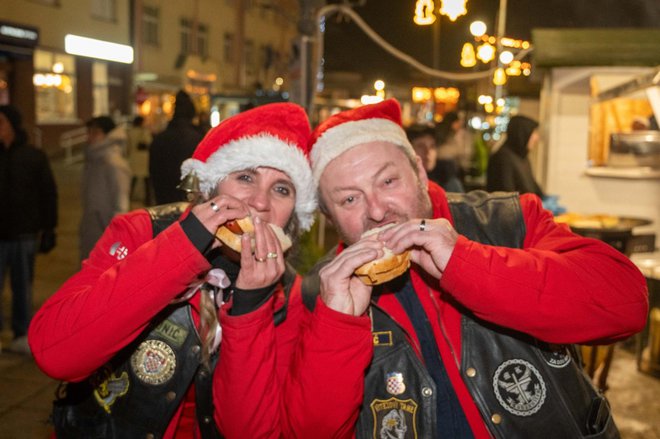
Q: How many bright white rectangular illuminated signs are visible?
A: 1